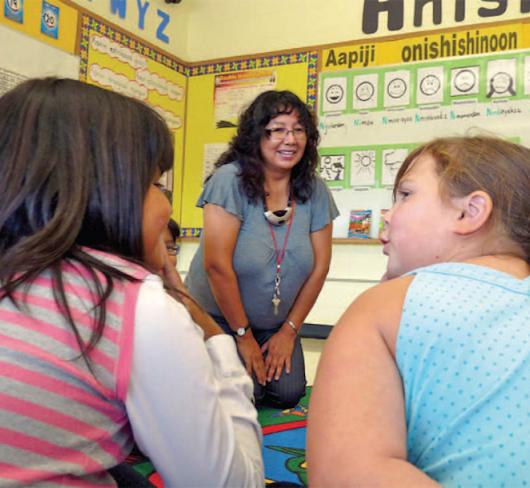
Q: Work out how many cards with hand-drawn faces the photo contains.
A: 6